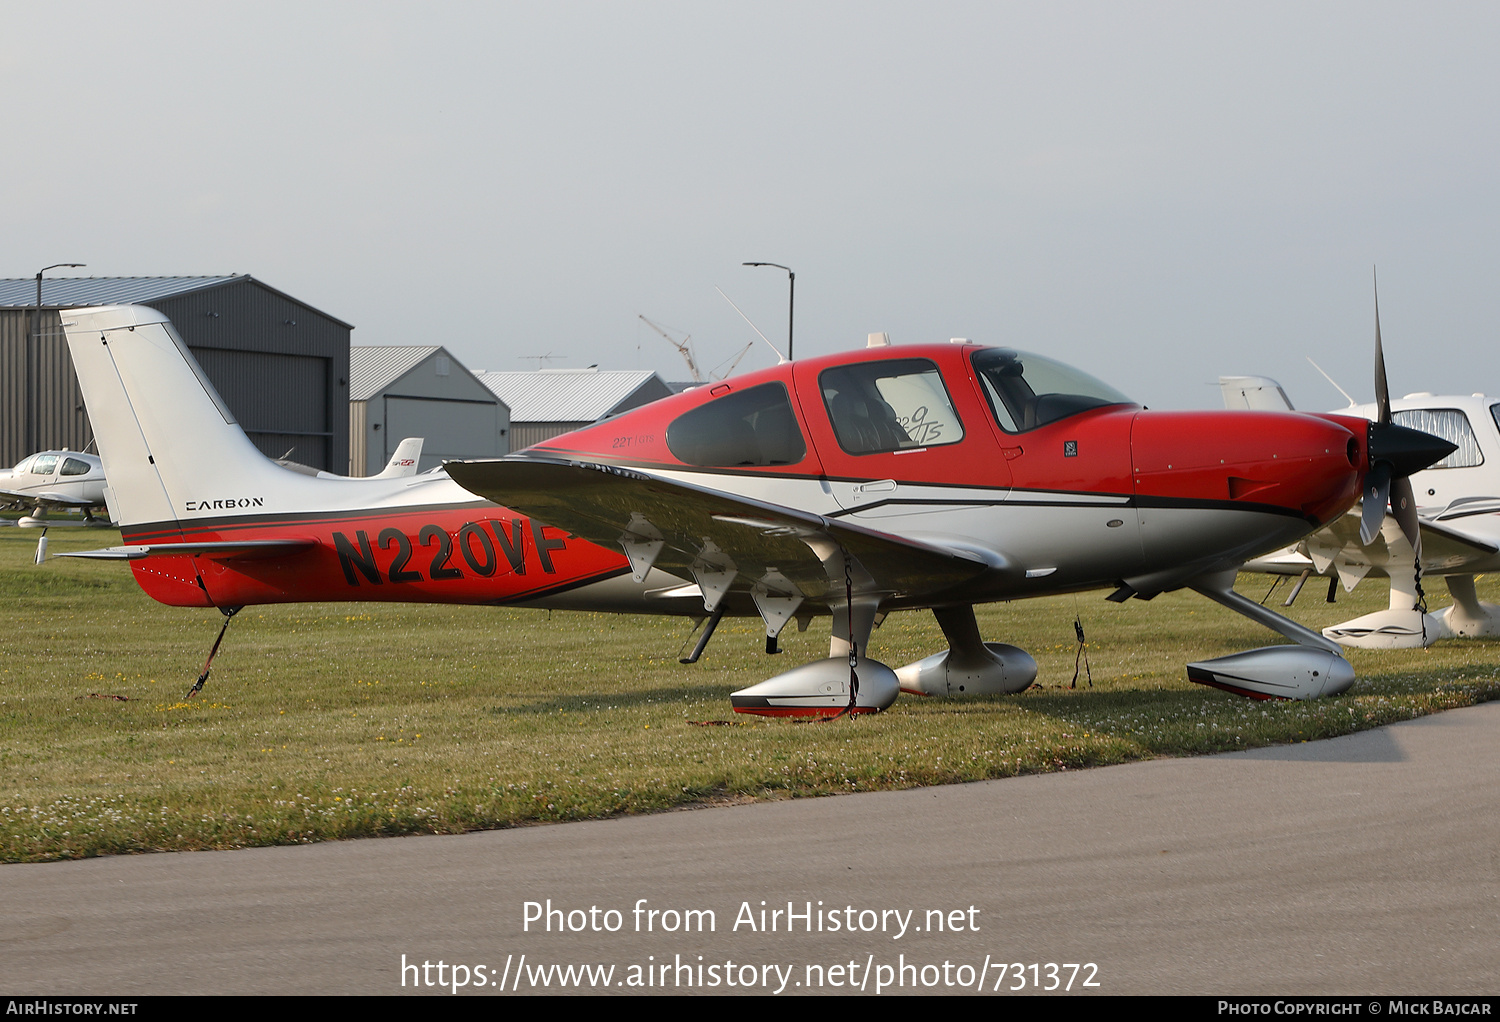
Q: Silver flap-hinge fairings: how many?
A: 3